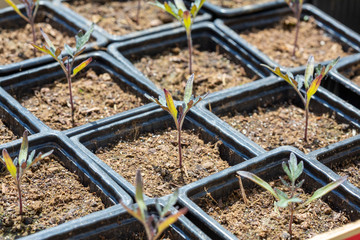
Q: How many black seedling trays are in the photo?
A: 14